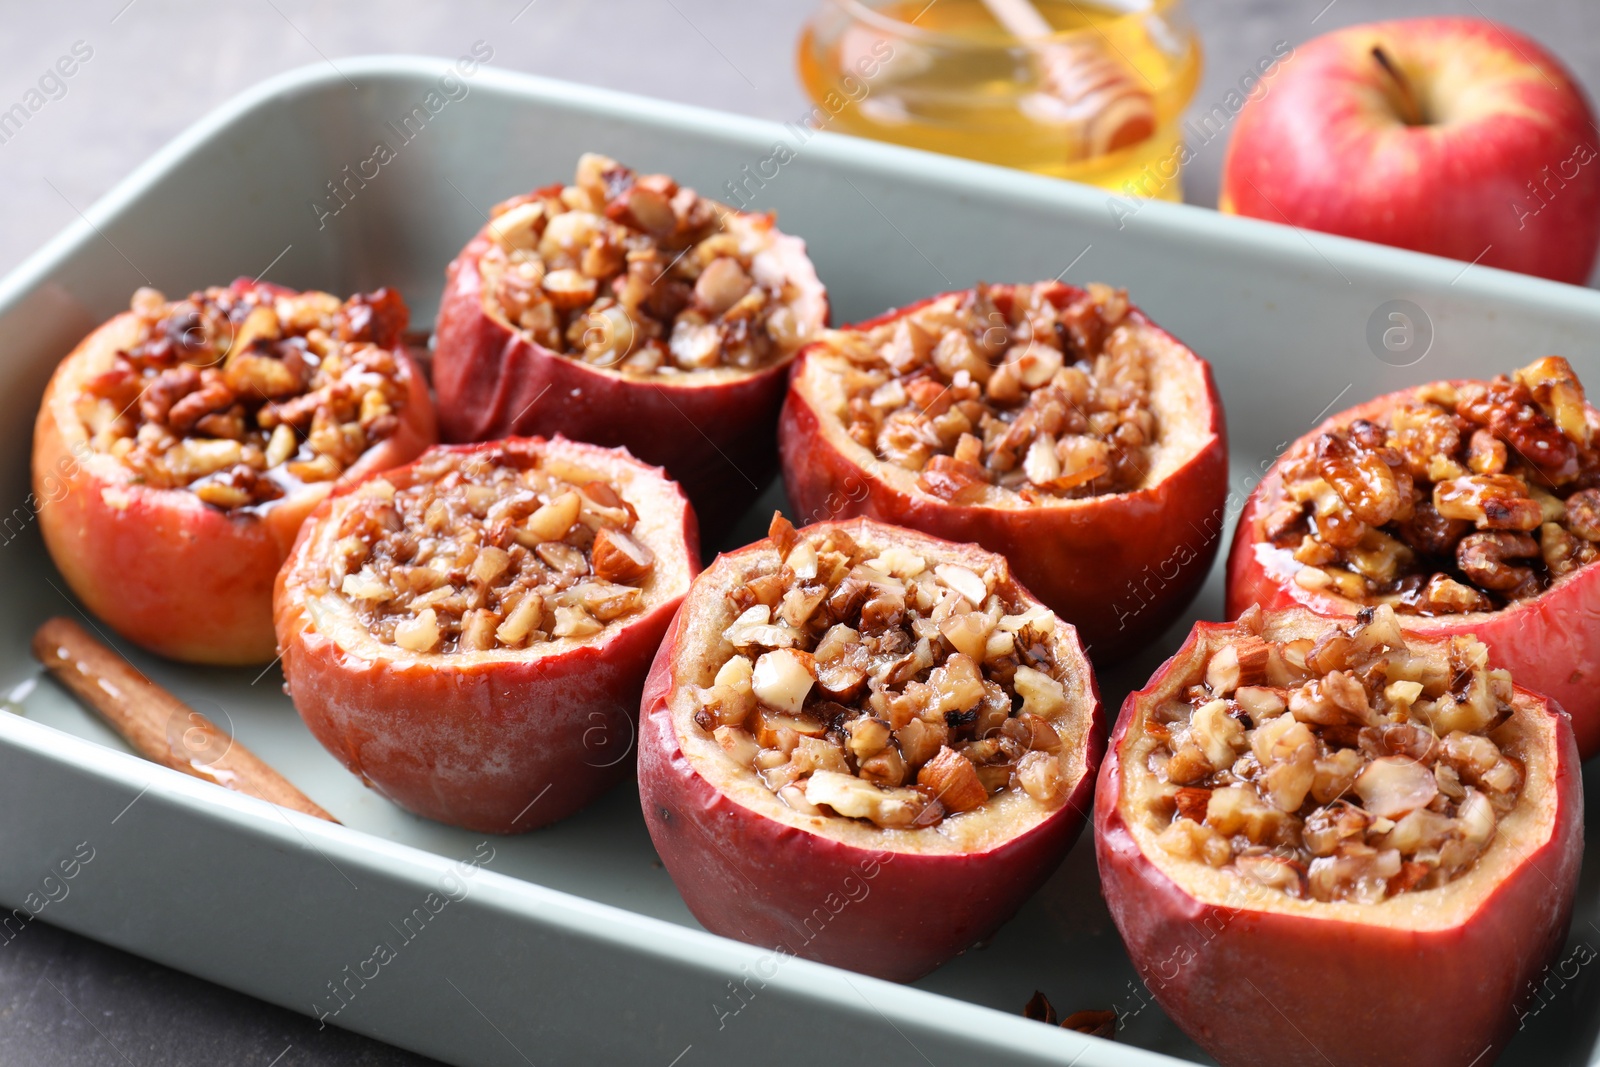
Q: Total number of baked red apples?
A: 7